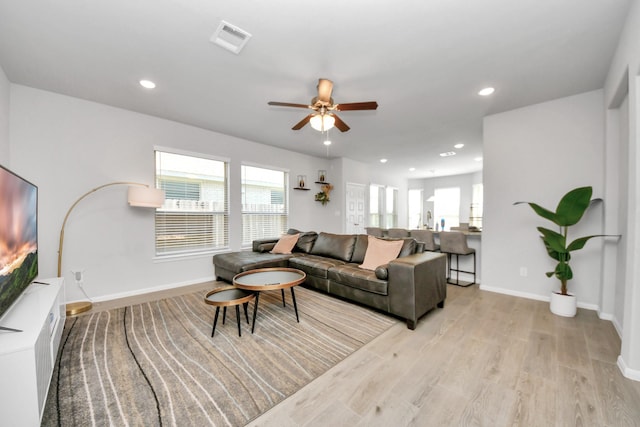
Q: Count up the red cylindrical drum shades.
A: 0